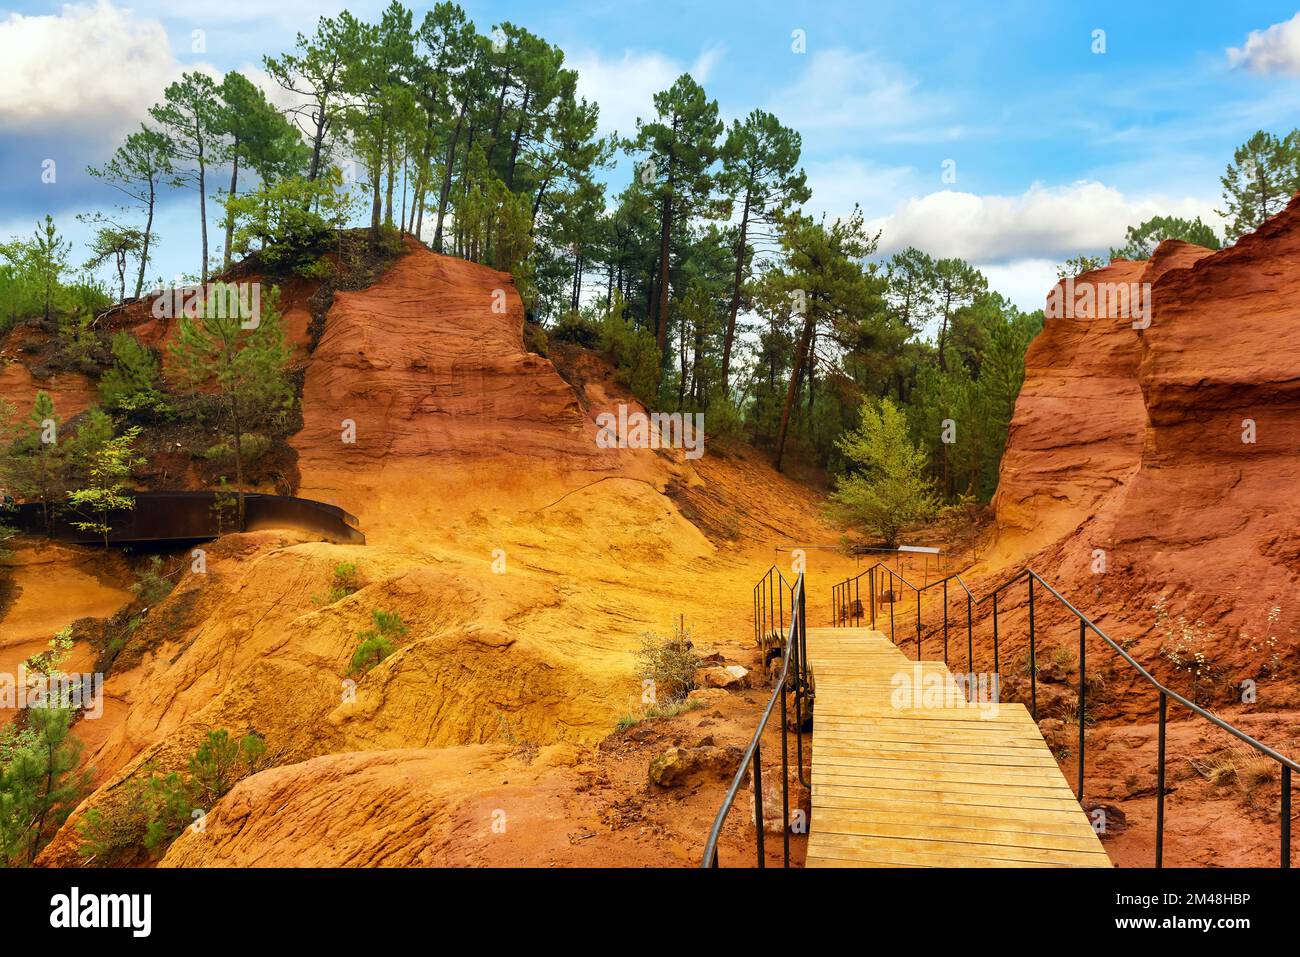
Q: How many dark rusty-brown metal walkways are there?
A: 1